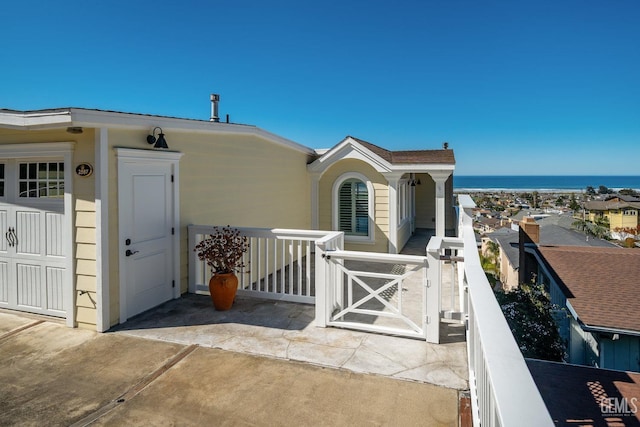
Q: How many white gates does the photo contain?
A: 1